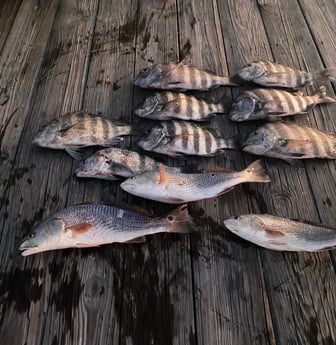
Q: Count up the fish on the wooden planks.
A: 11